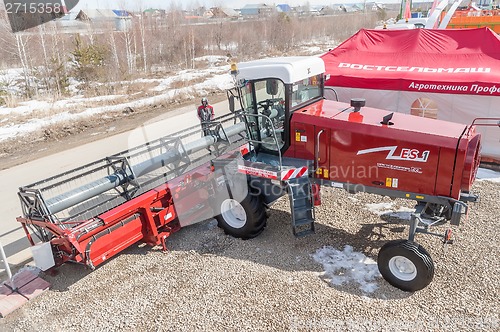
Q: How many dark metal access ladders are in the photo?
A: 1